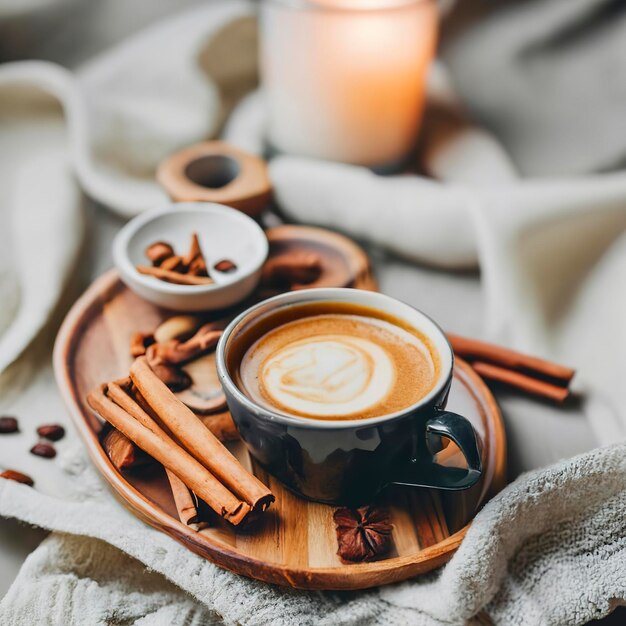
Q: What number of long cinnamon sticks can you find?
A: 5